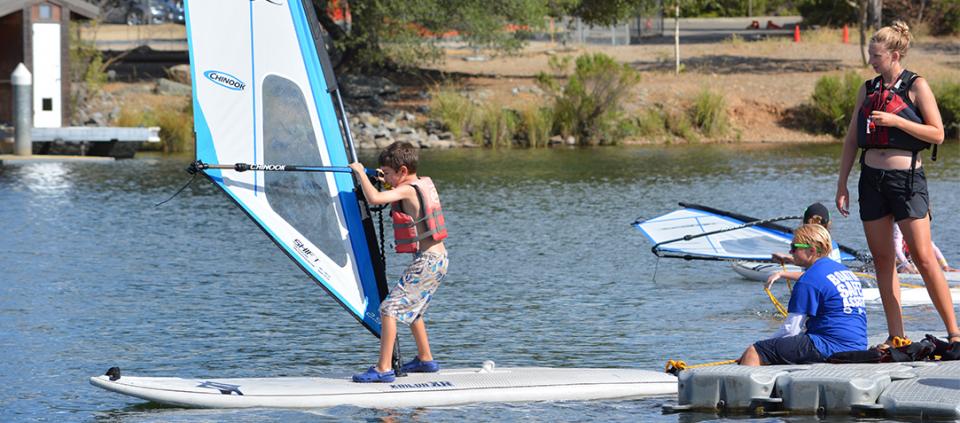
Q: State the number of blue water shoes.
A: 2